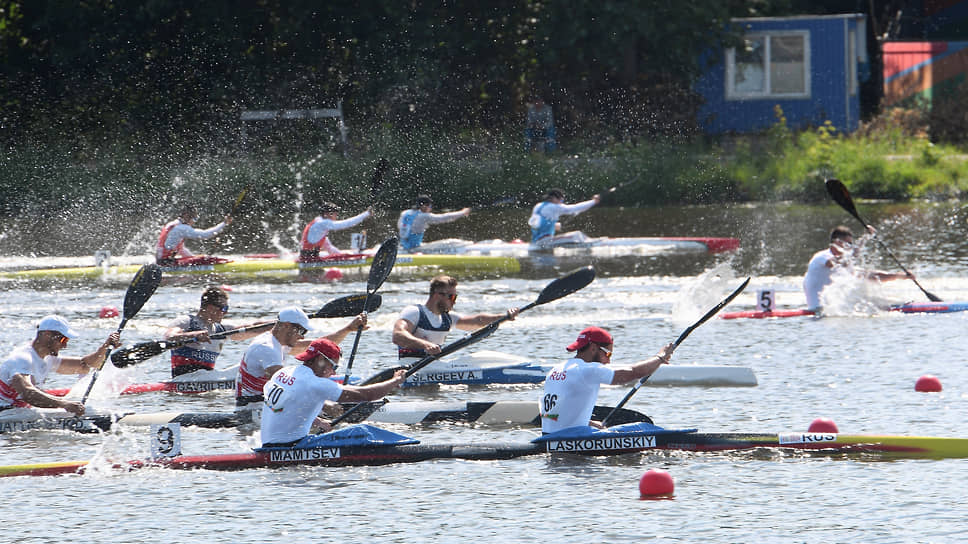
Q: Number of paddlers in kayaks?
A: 11